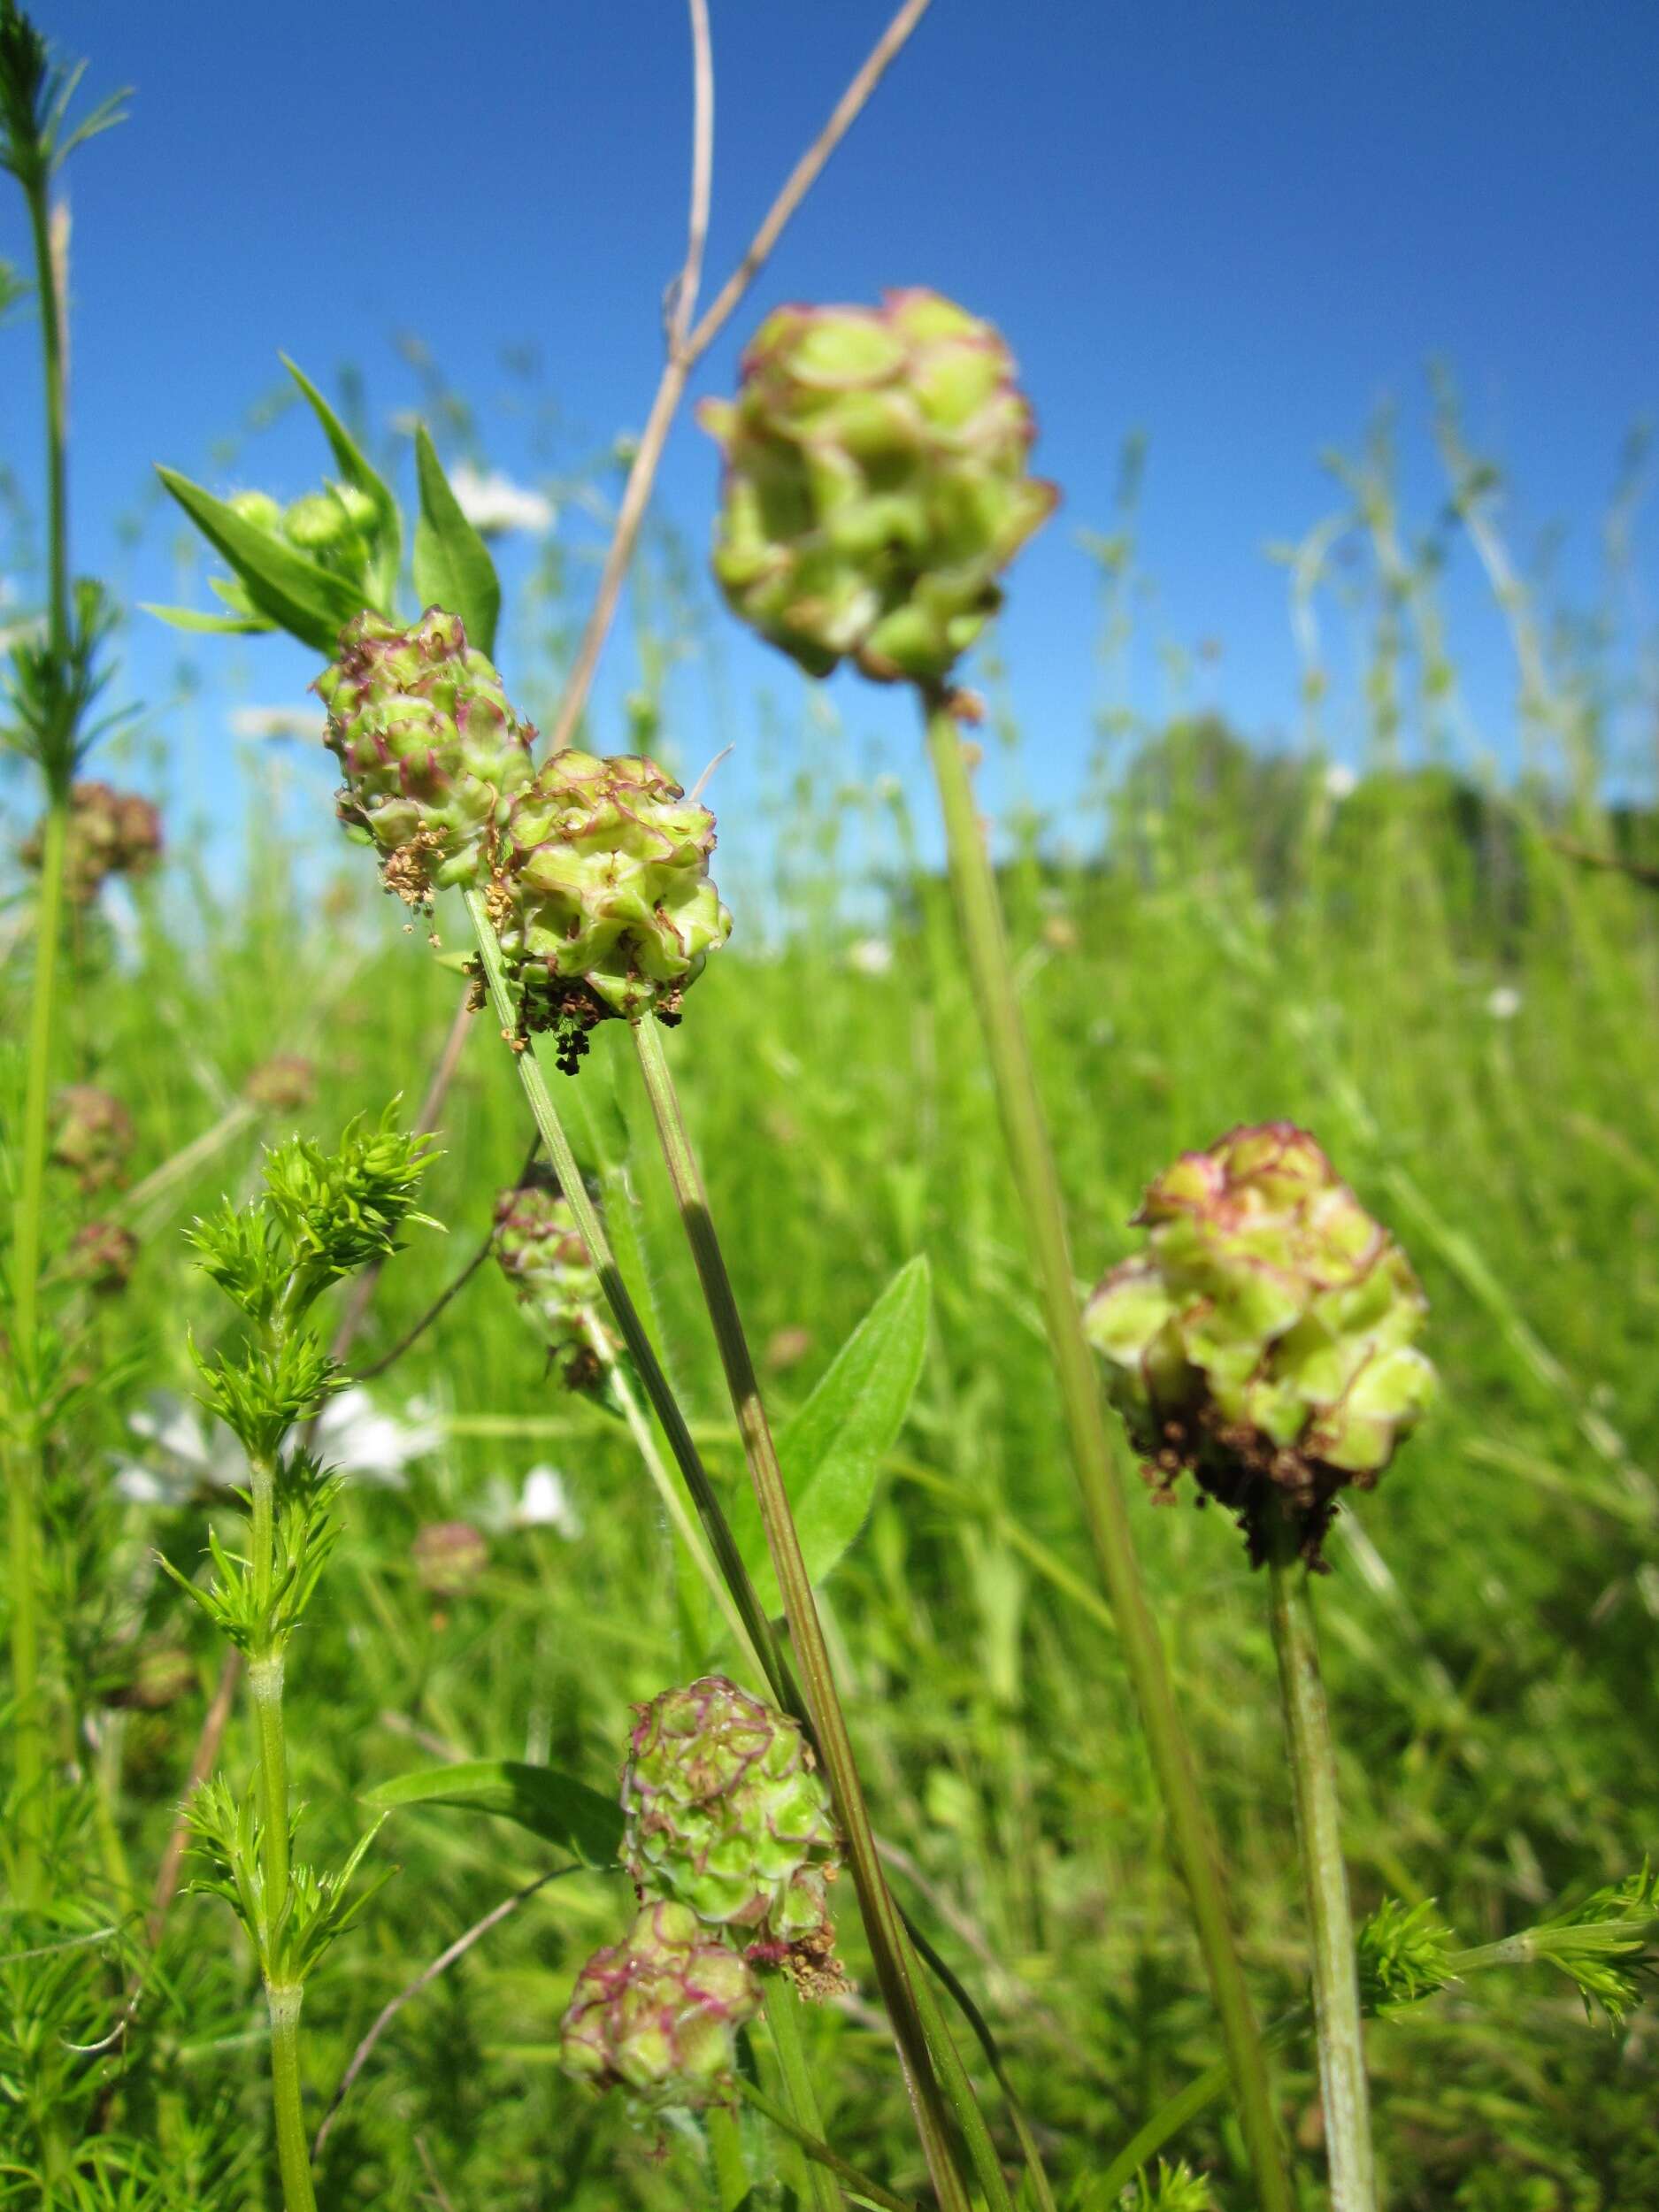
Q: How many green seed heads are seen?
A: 7